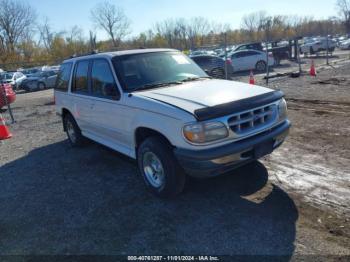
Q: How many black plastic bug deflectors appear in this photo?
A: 1